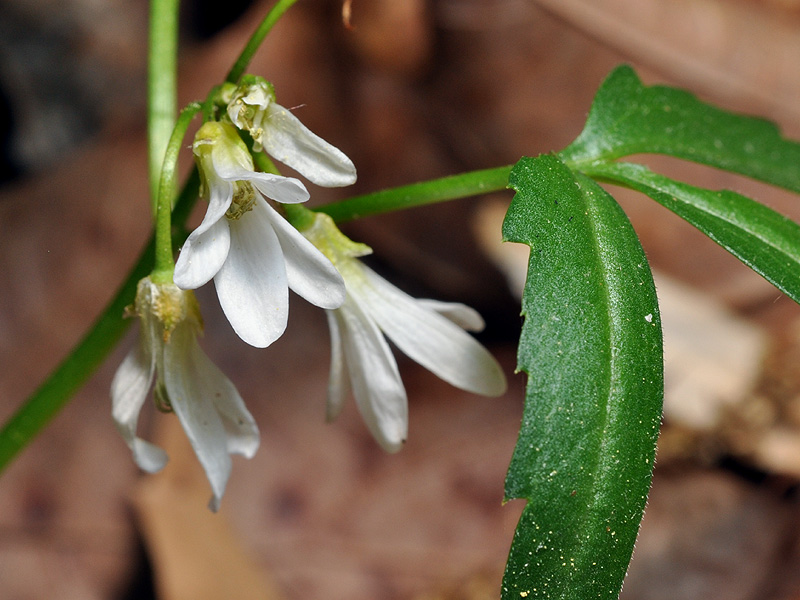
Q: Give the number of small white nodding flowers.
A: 4